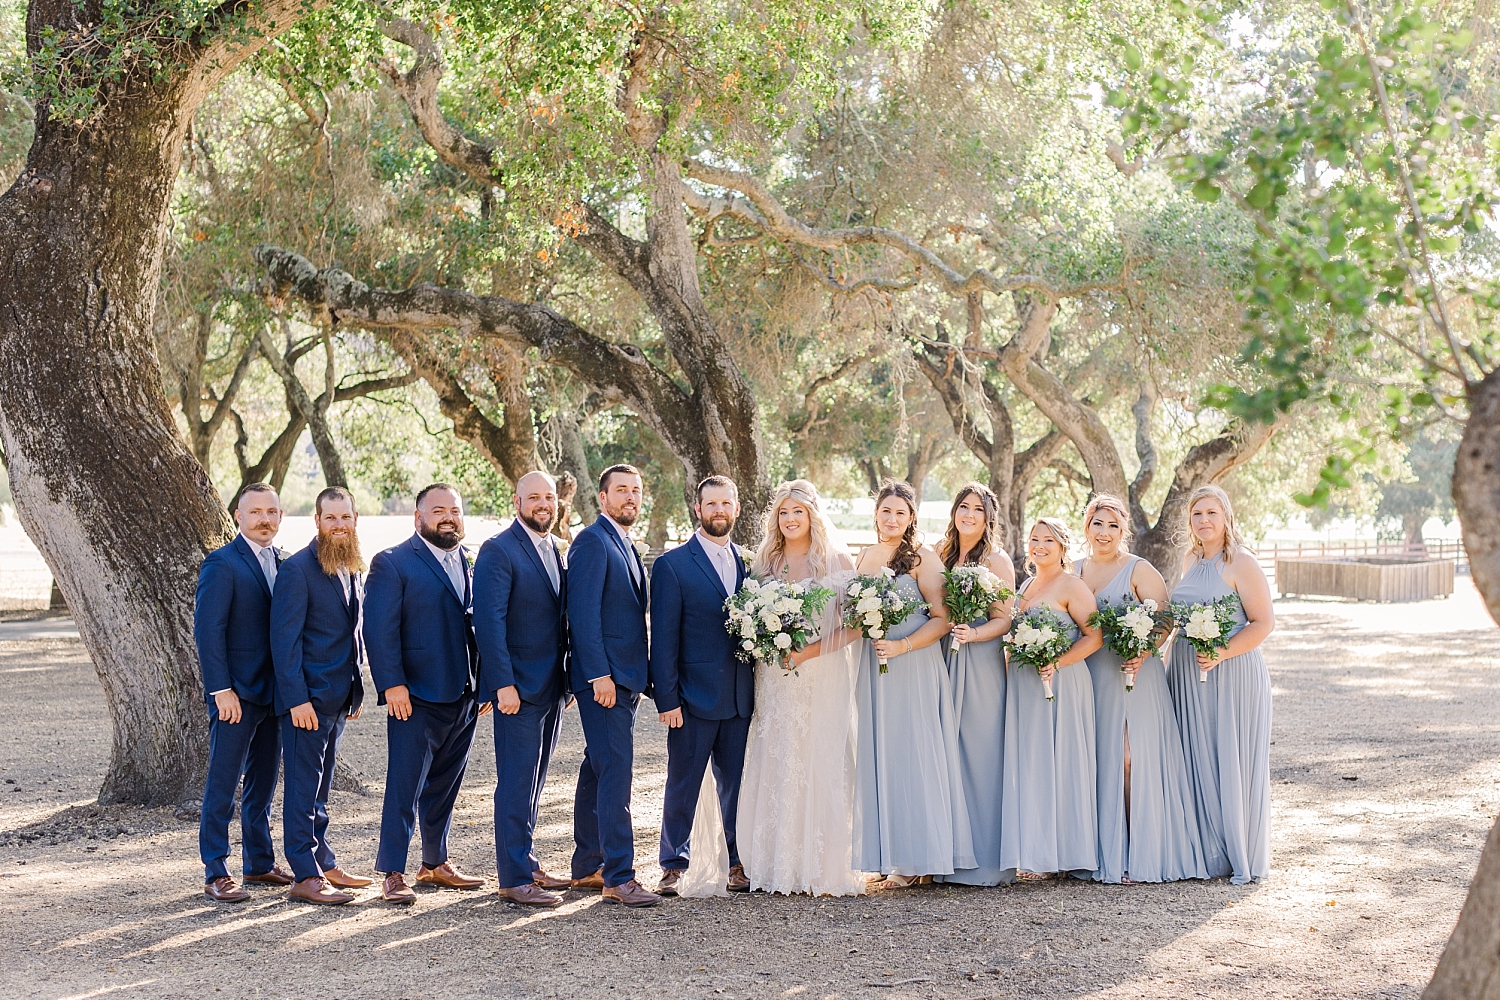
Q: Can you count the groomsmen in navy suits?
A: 5